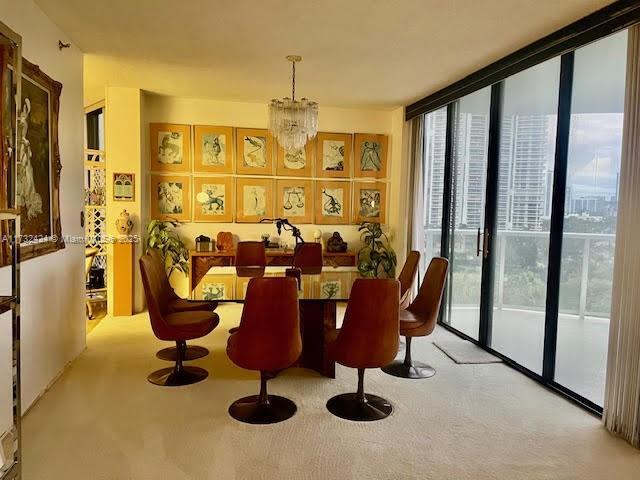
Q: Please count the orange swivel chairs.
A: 8